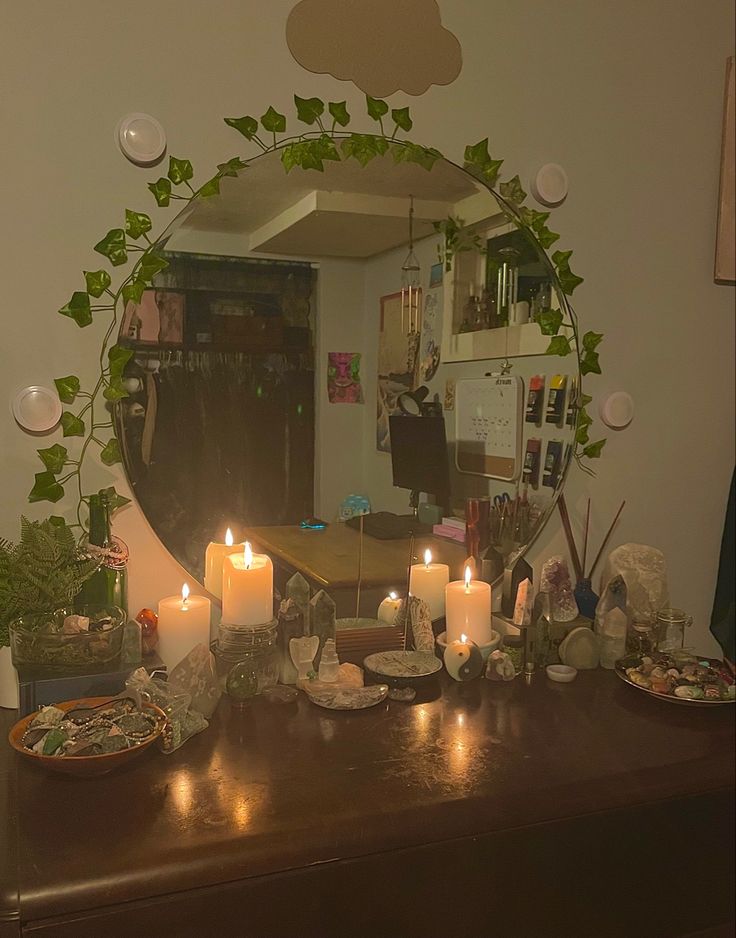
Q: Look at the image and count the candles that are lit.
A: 4